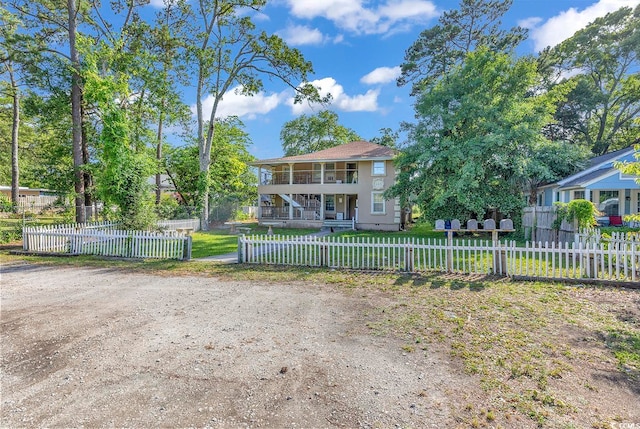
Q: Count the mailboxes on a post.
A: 5